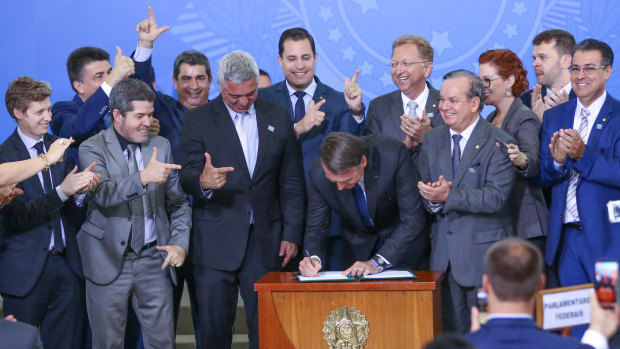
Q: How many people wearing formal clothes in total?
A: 13